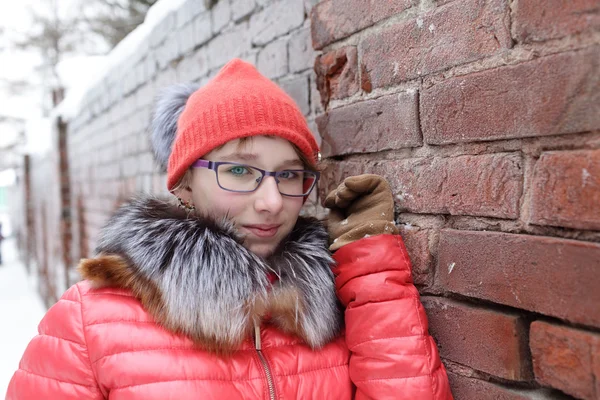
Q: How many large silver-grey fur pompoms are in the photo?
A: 1